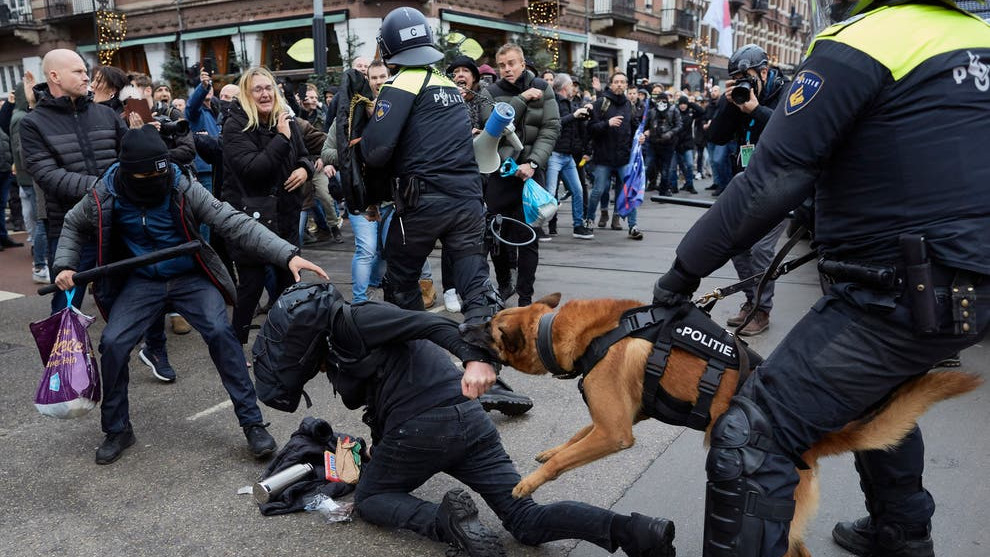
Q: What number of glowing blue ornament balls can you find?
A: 0